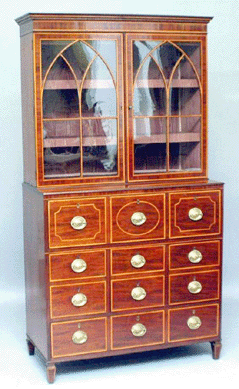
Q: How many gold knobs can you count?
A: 12